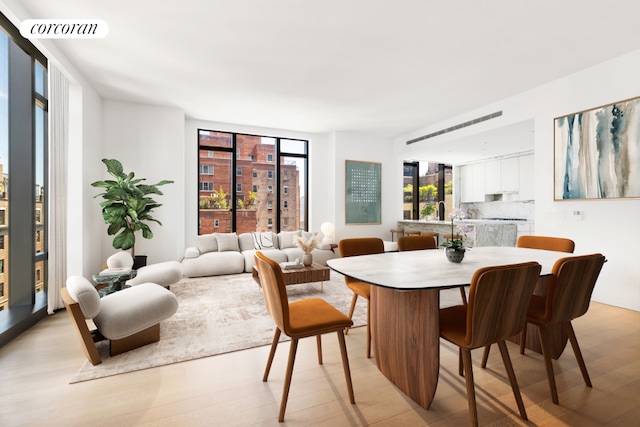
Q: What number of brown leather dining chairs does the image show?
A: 6